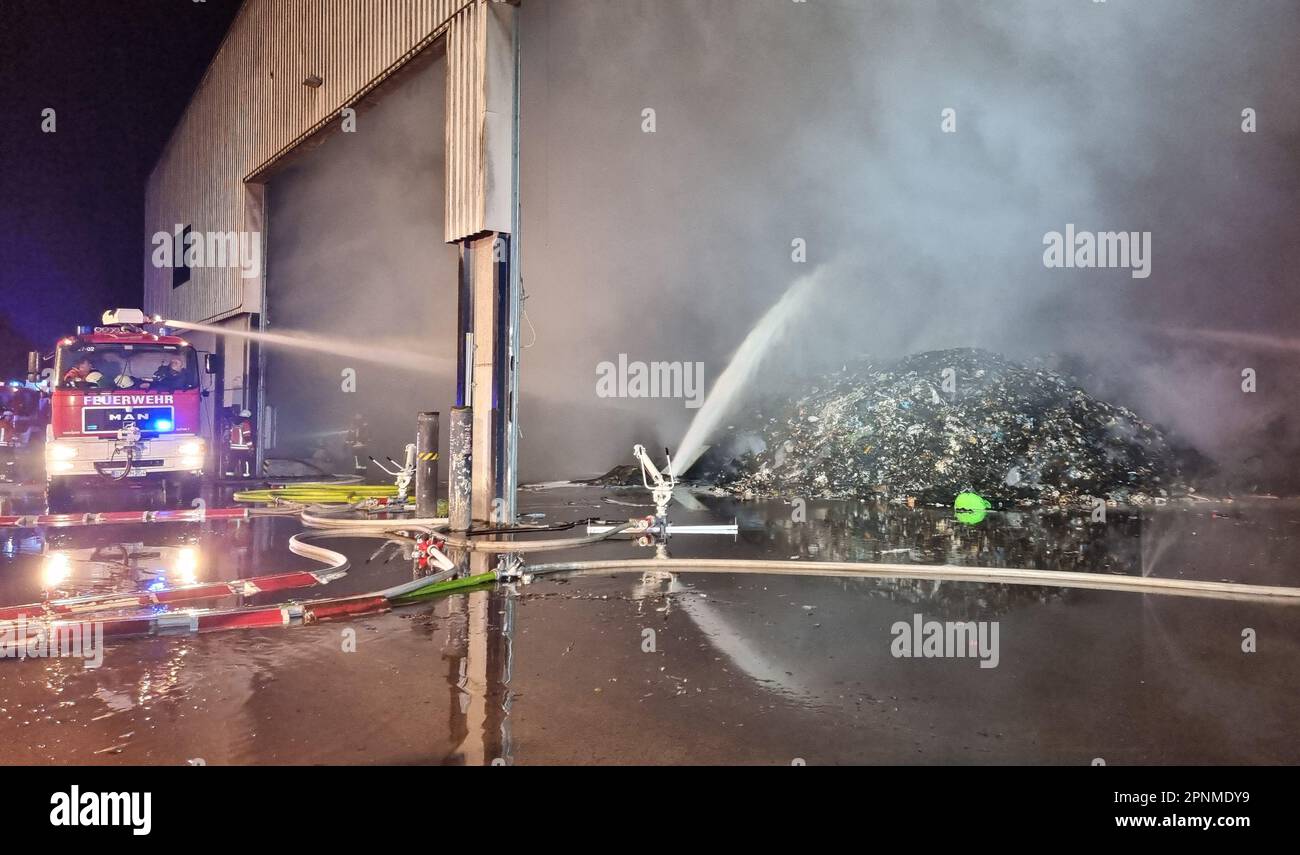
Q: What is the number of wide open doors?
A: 1